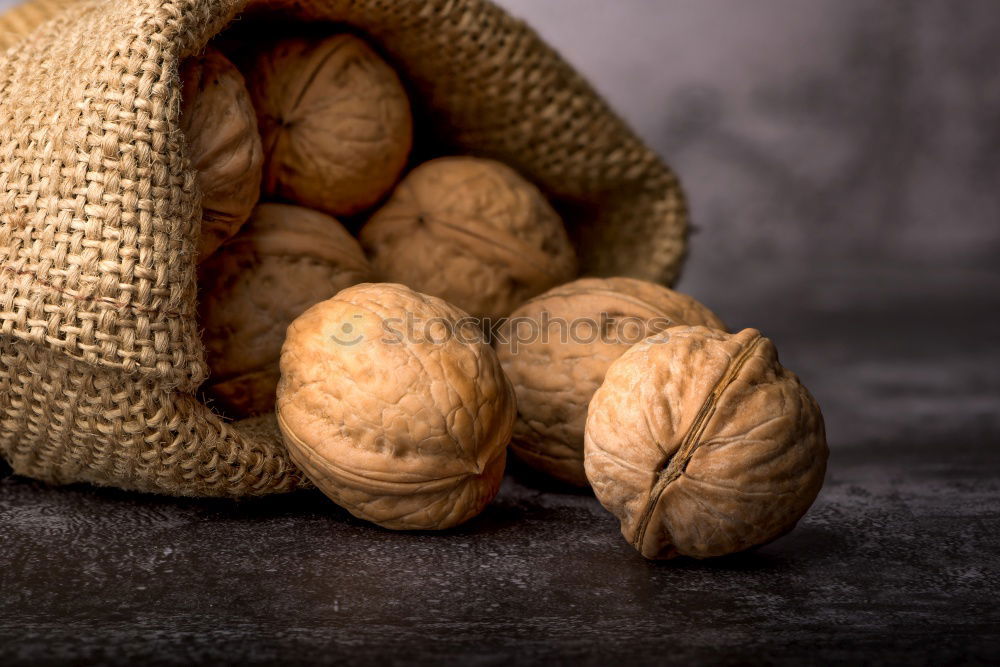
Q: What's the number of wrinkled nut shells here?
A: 7